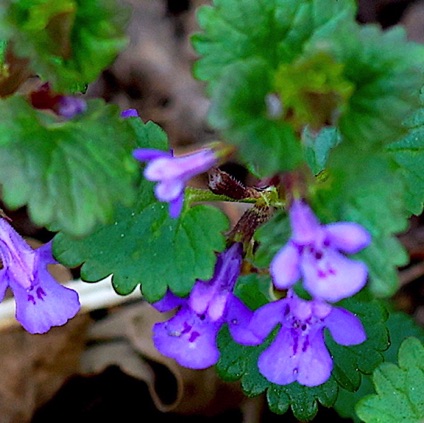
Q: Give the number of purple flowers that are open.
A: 5